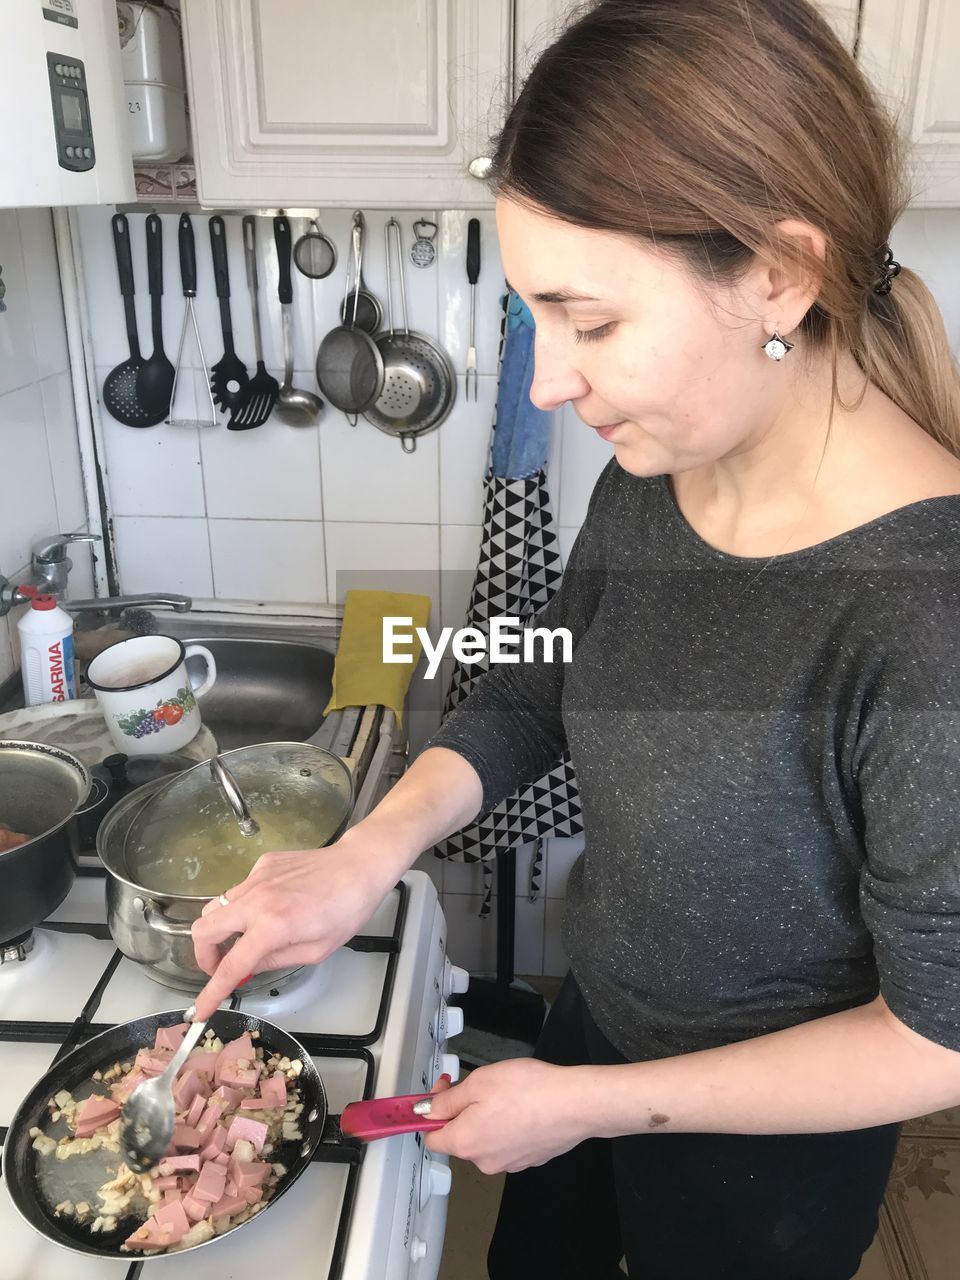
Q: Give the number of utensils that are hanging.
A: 12